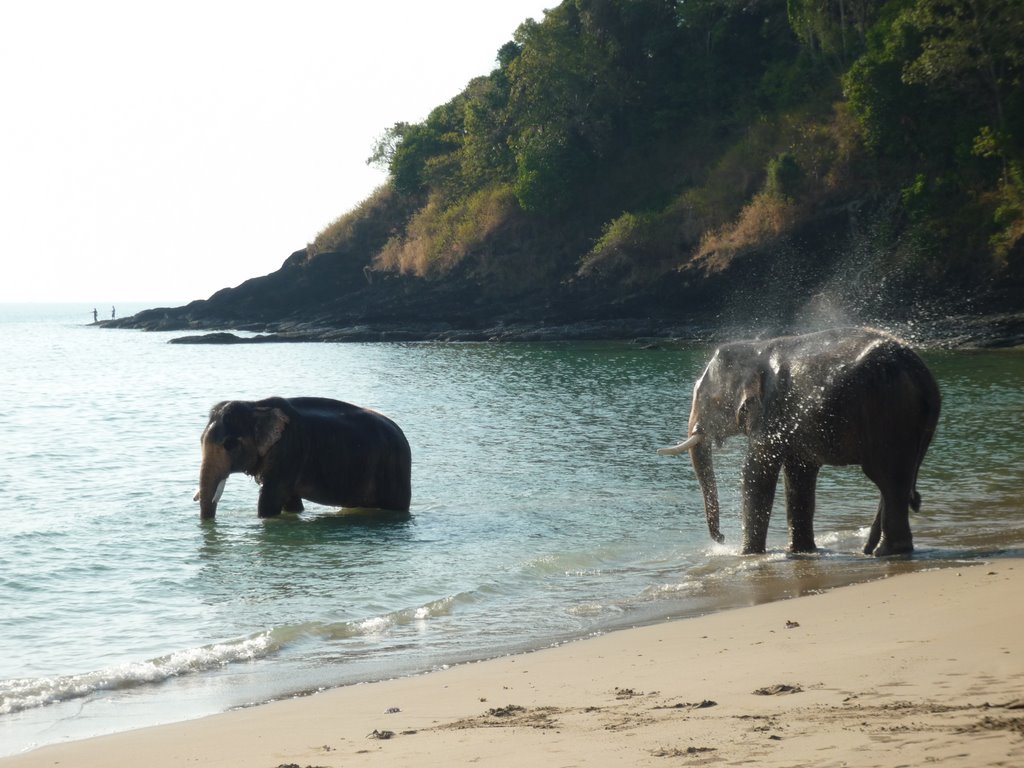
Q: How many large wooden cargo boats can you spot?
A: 0